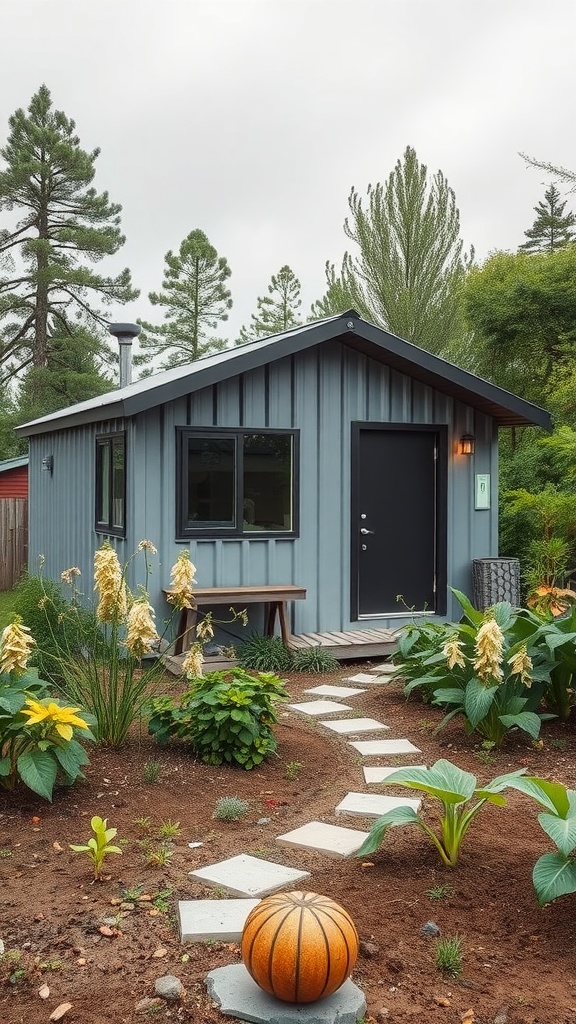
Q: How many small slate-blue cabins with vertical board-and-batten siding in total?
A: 1